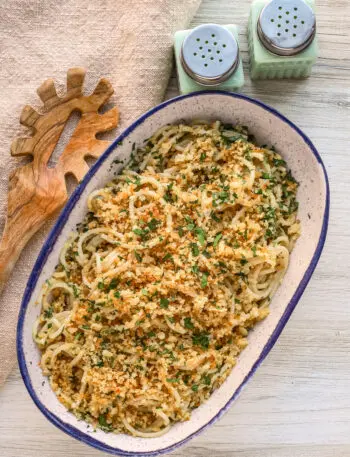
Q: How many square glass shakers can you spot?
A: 2